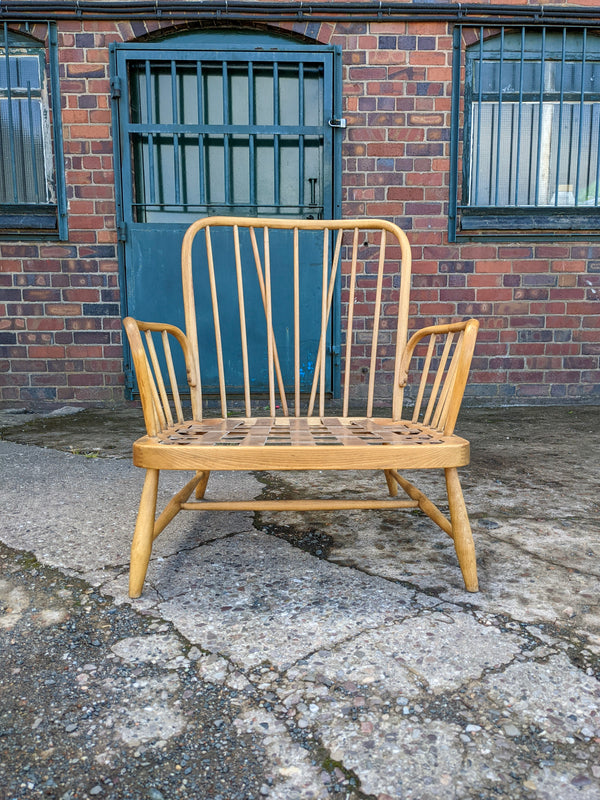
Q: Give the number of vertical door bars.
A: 7